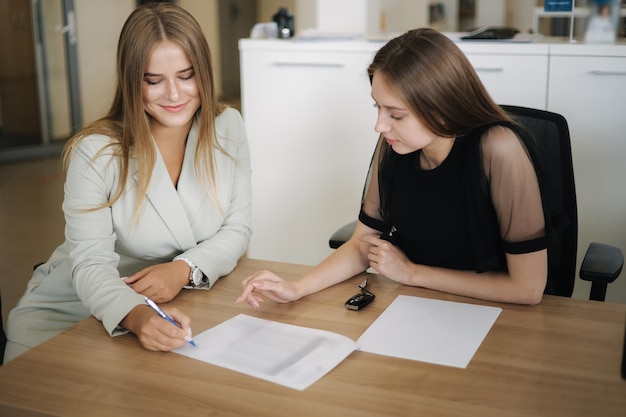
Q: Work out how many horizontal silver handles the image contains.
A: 3